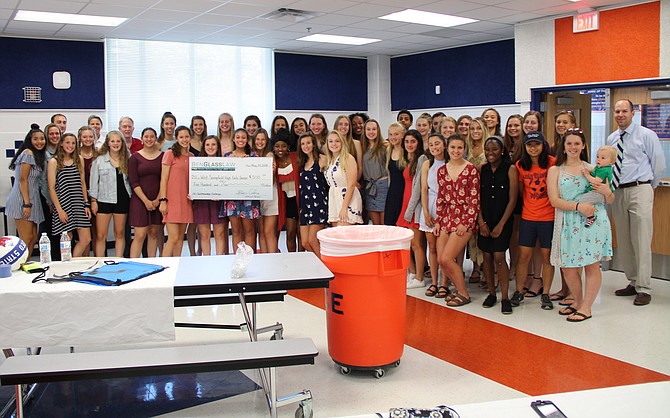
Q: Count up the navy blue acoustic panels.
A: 3